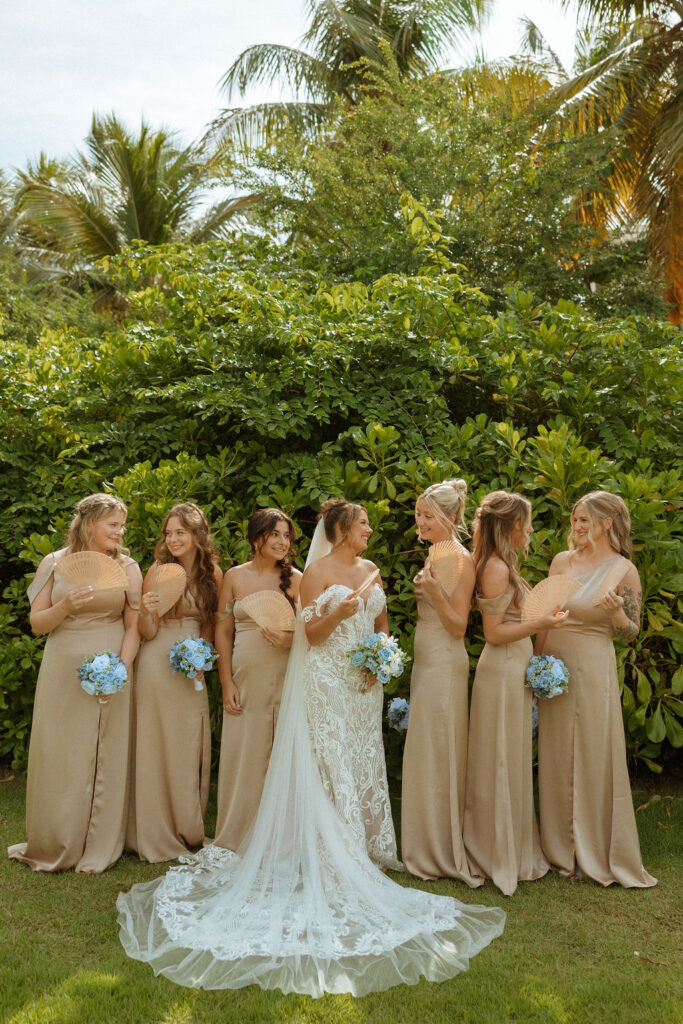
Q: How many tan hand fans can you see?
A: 7